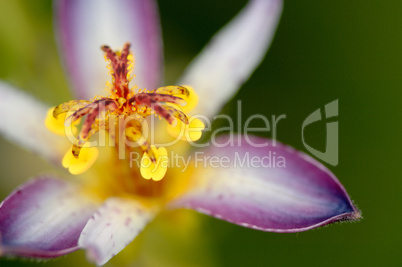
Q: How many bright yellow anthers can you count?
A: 5